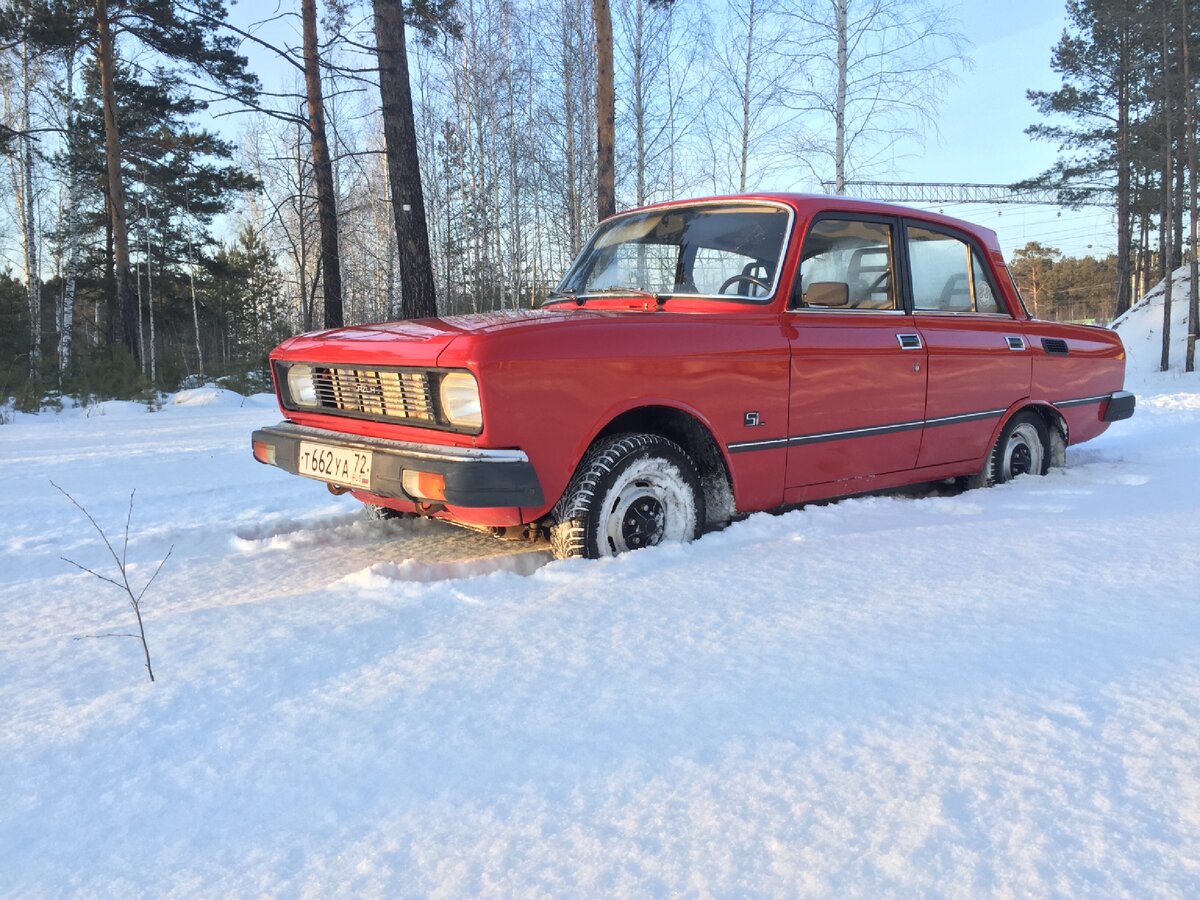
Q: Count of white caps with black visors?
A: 0